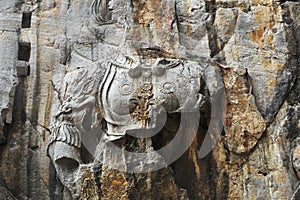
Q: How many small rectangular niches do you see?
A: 2